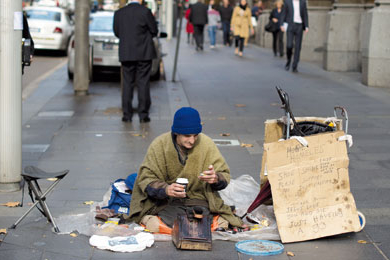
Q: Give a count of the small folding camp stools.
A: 1